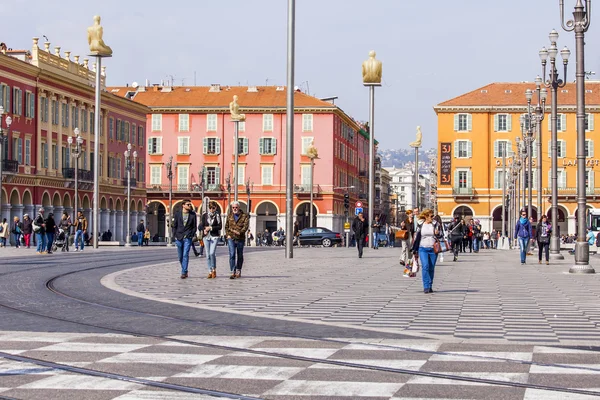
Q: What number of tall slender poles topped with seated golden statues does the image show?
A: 5